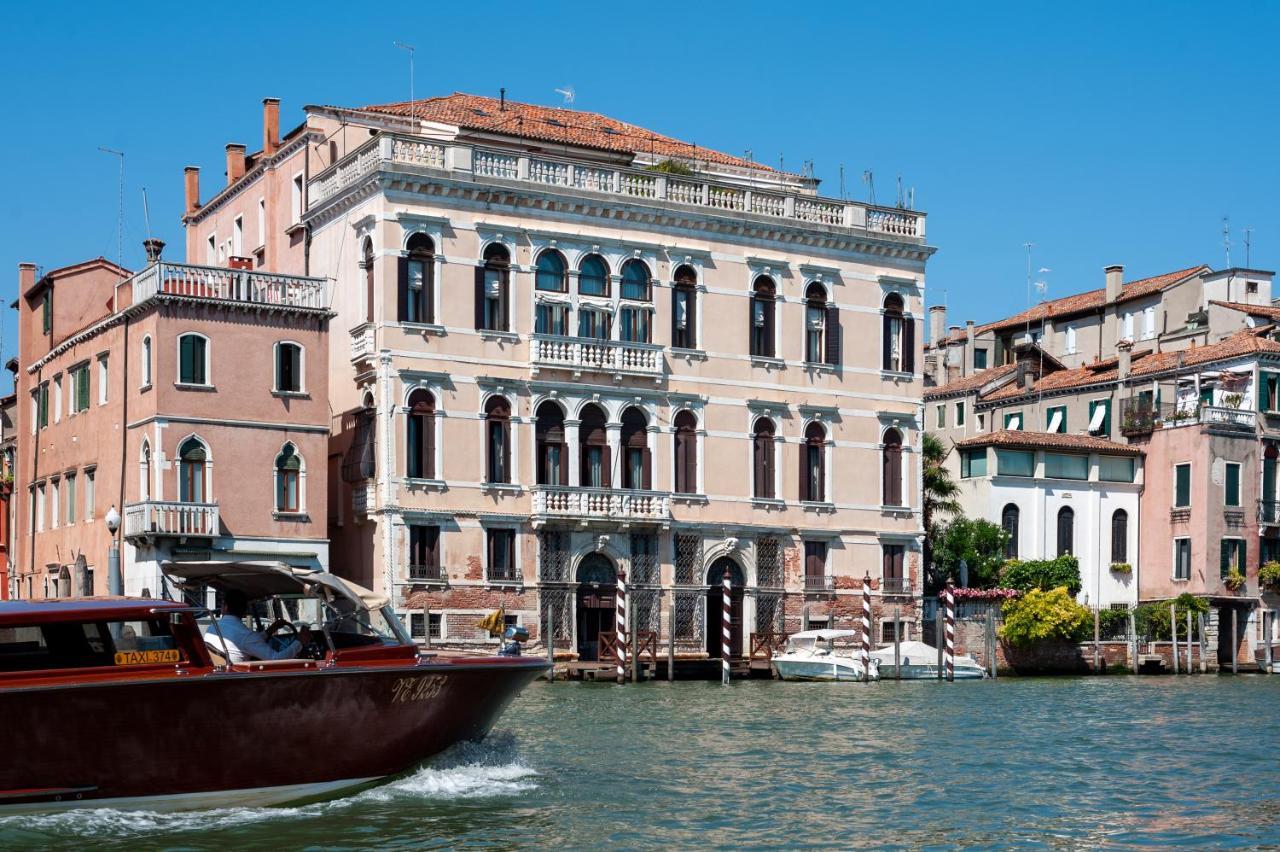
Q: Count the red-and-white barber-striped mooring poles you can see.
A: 4